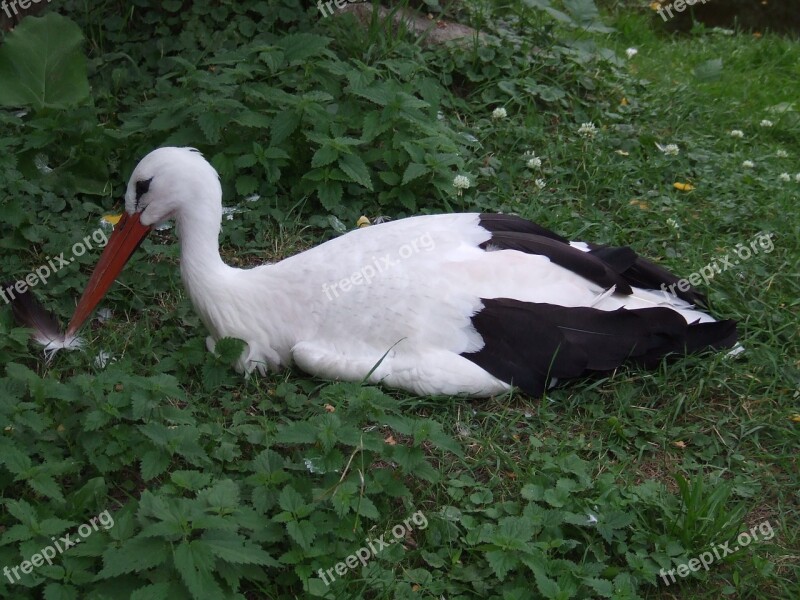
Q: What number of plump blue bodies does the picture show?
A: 0